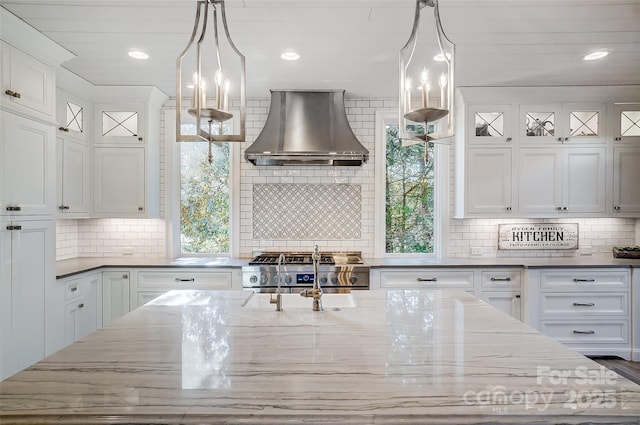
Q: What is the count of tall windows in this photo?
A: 2